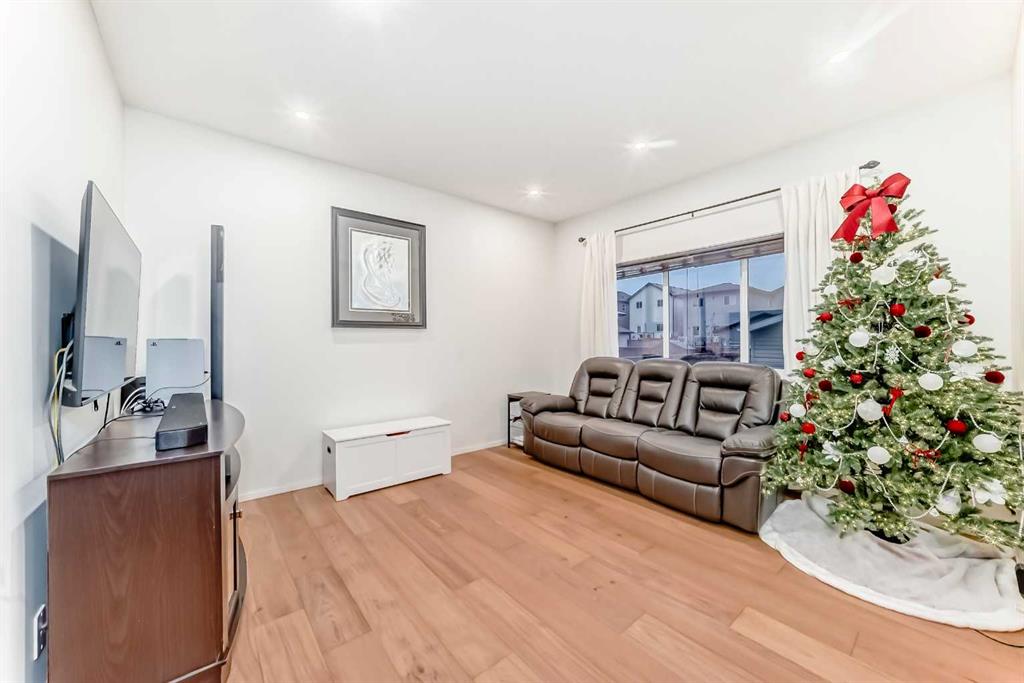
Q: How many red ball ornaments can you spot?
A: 15